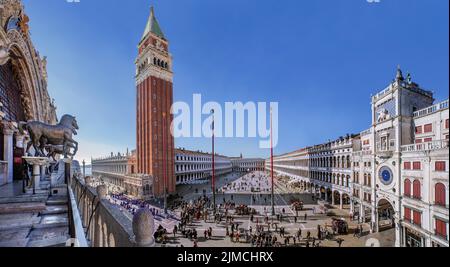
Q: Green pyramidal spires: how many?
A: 1